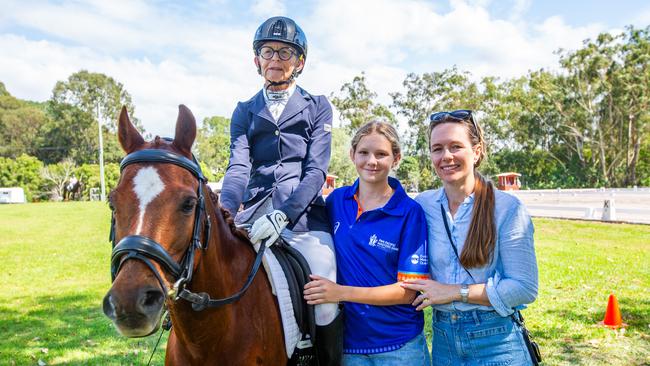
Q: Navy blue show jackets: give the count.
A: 1